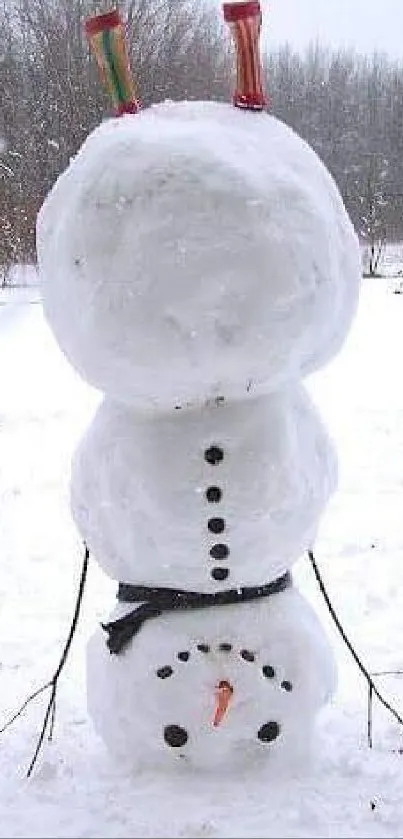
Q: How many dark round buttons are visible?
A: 5